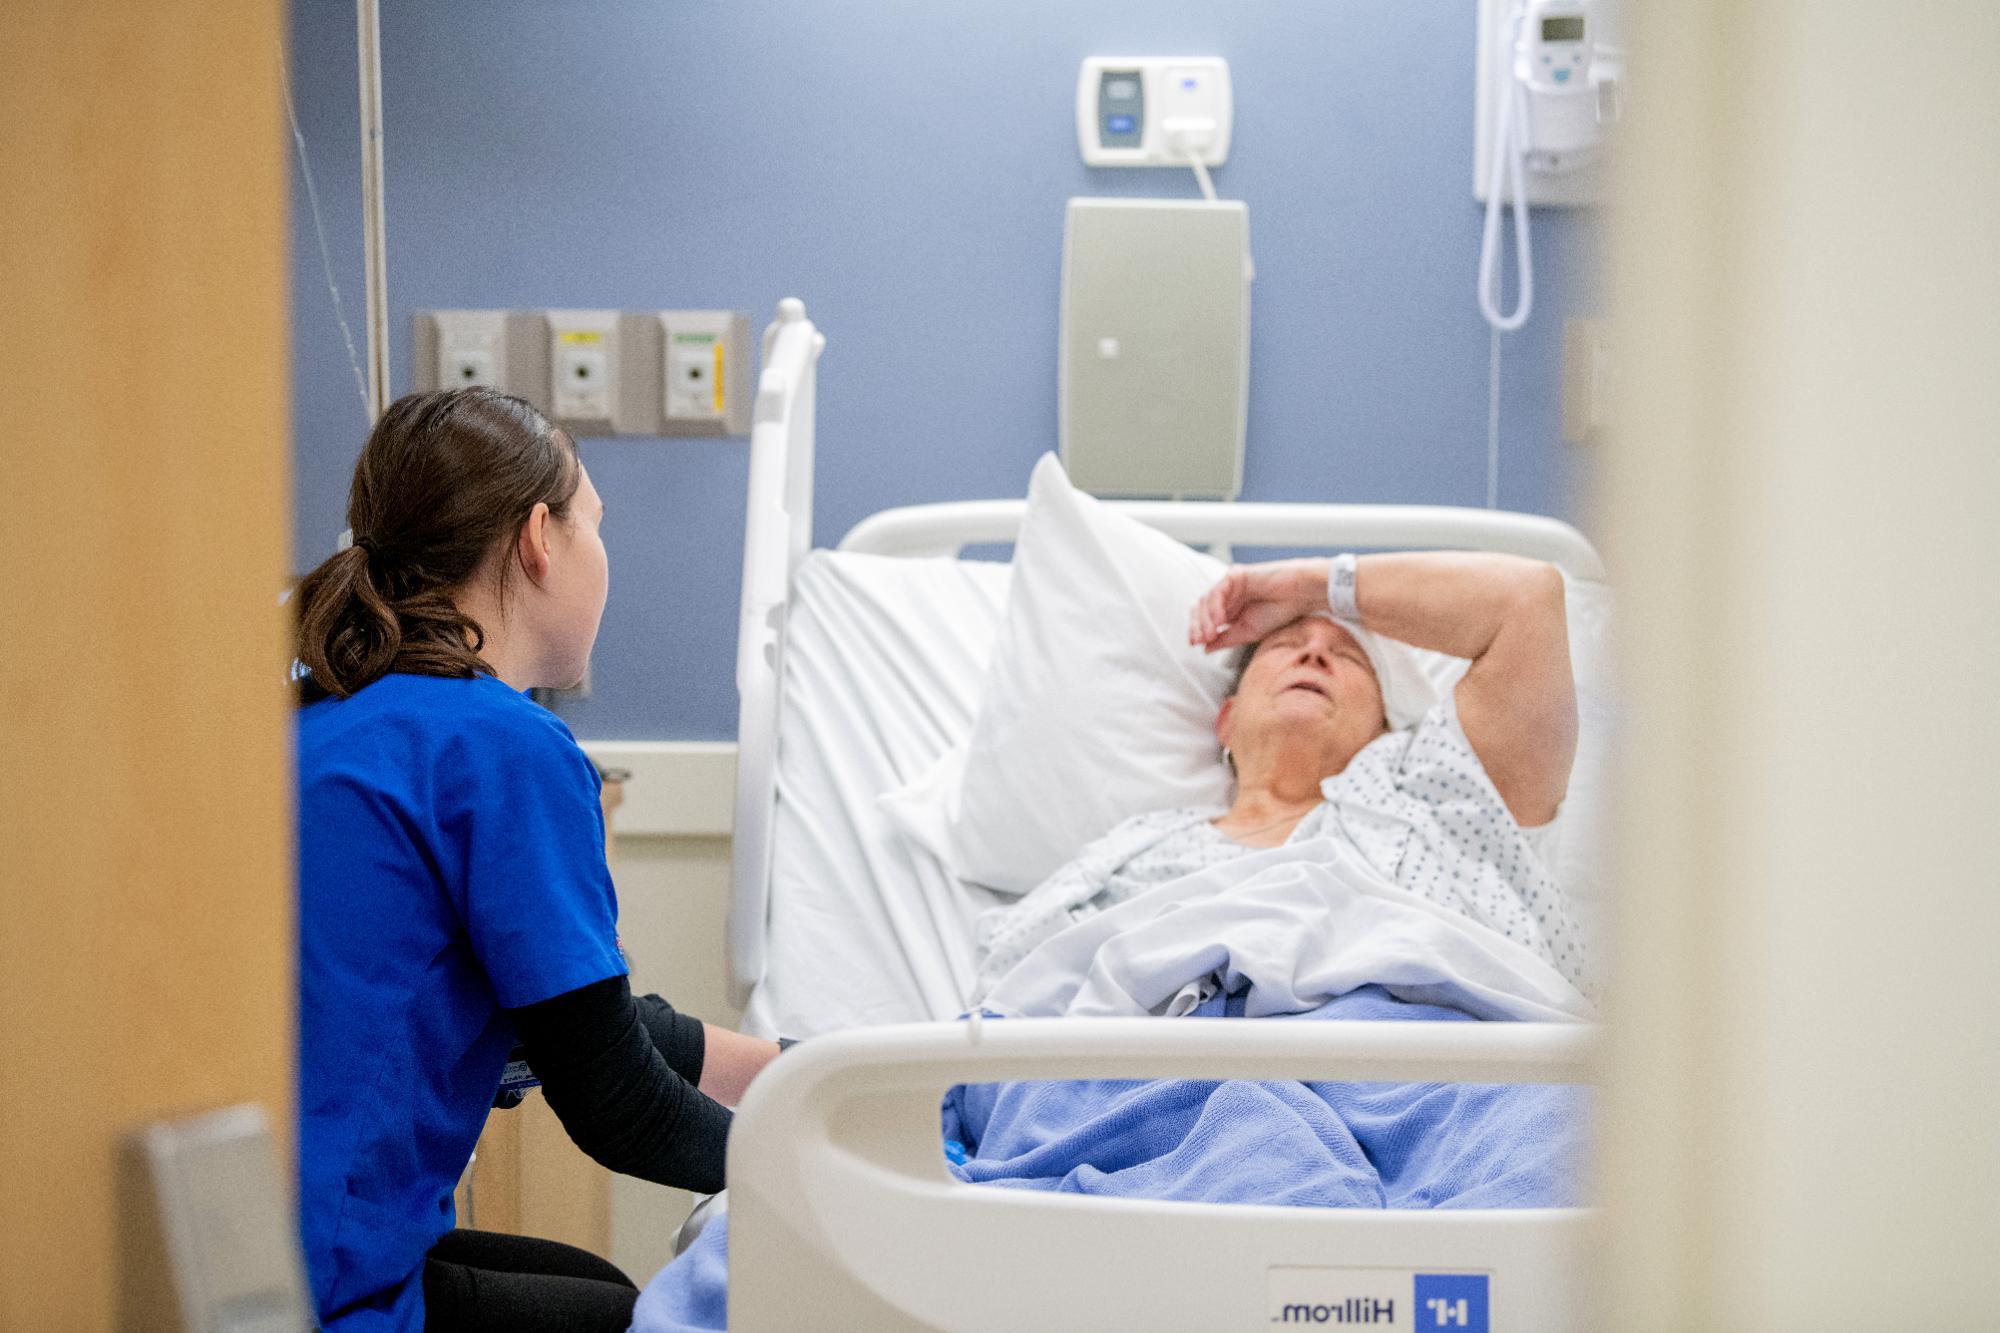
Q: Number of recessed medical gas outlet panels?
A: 3